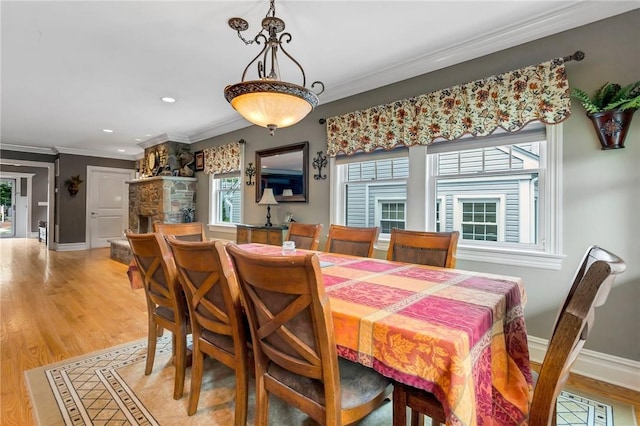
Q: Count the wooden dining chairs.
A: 8